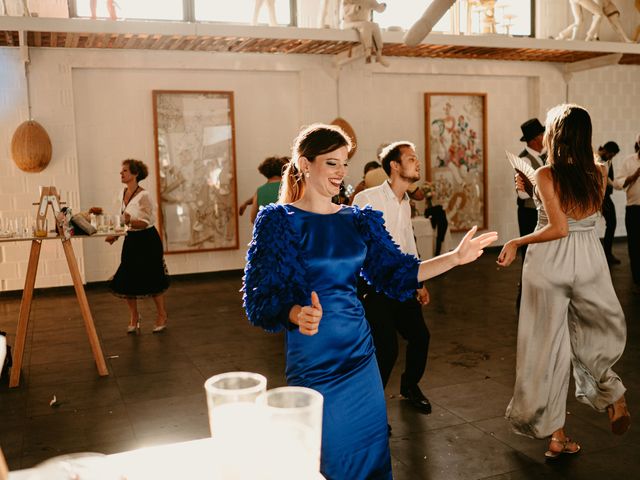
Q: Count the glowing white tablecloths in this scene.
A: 1